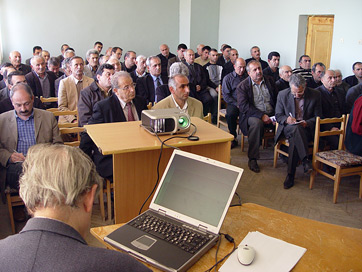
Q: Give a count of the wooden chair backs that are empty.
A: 4